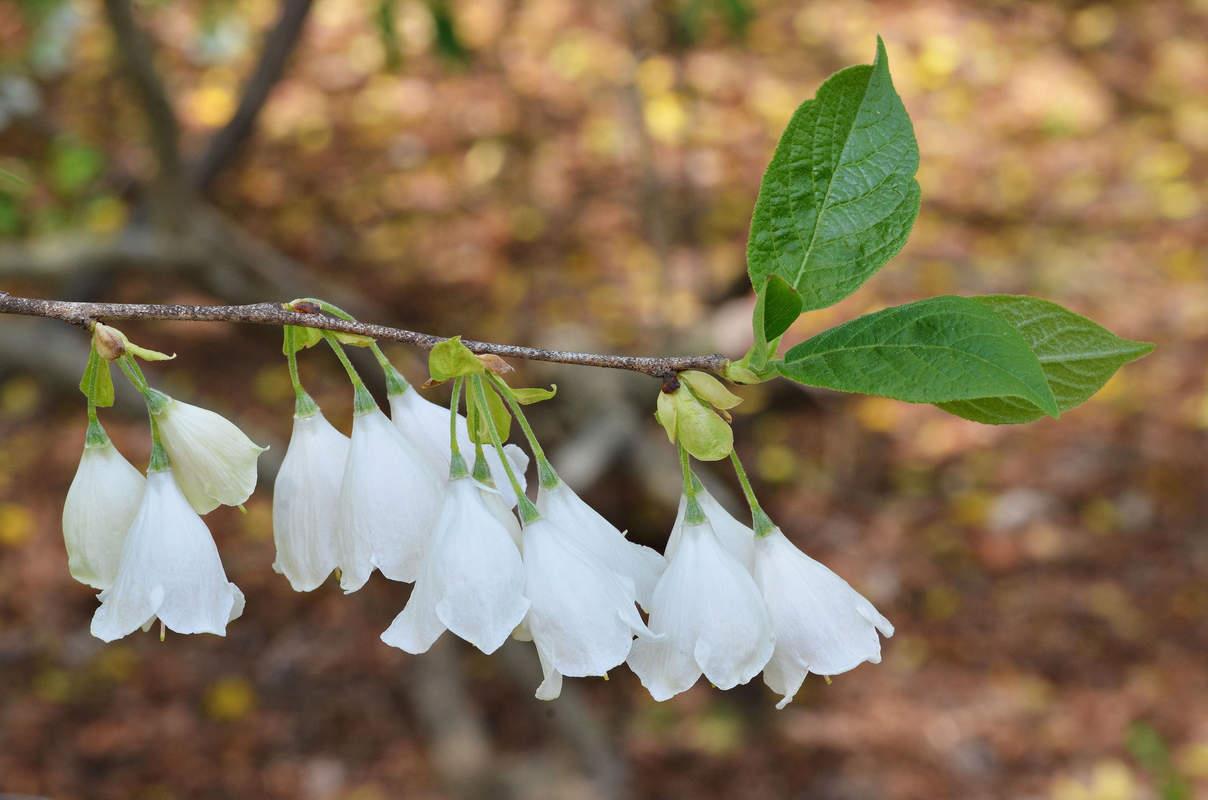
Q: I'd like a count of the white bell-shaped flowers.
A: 13